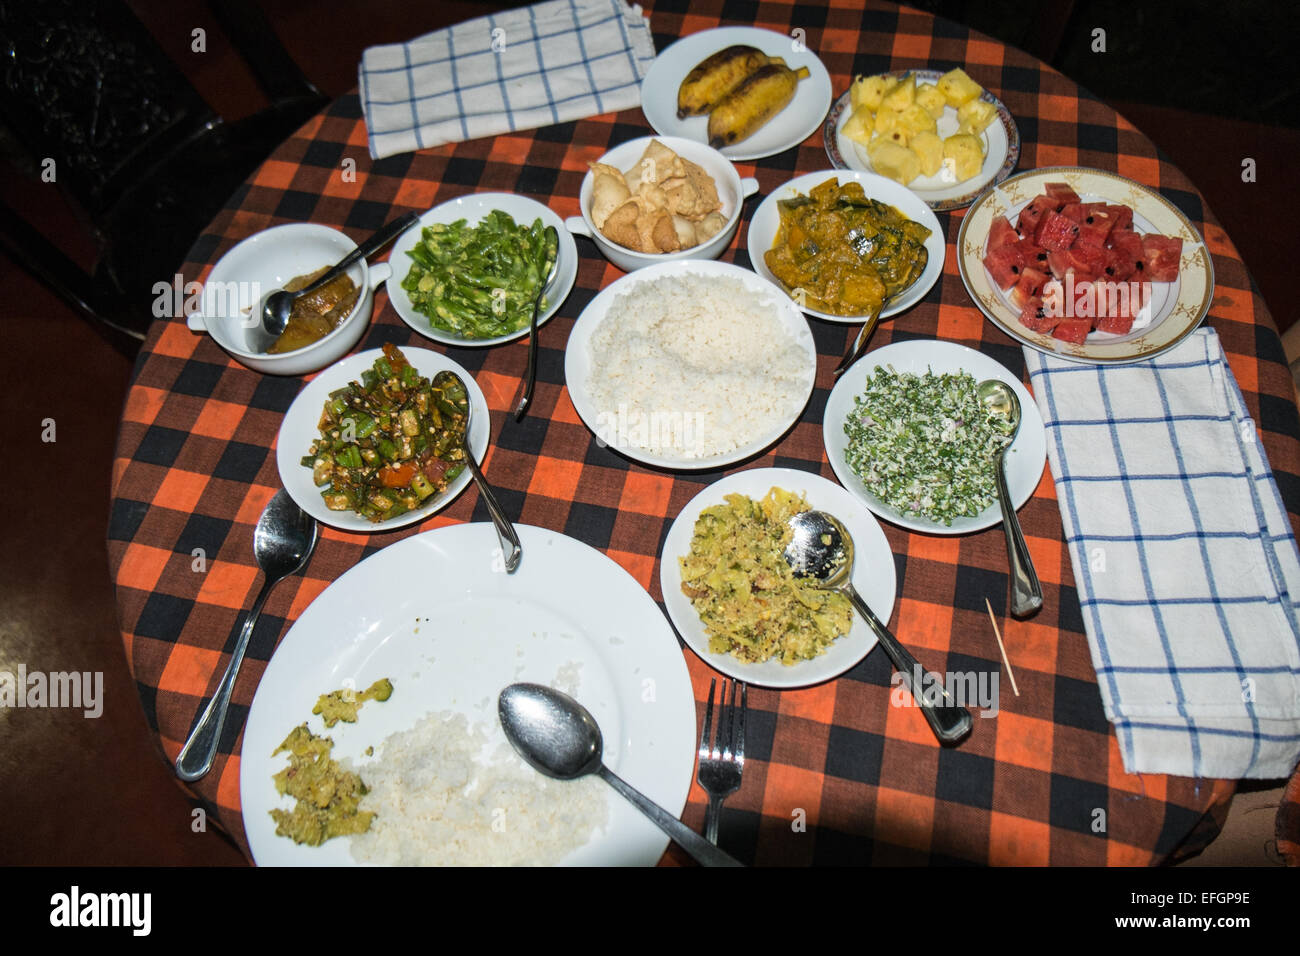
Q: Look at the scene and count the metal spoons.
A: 8